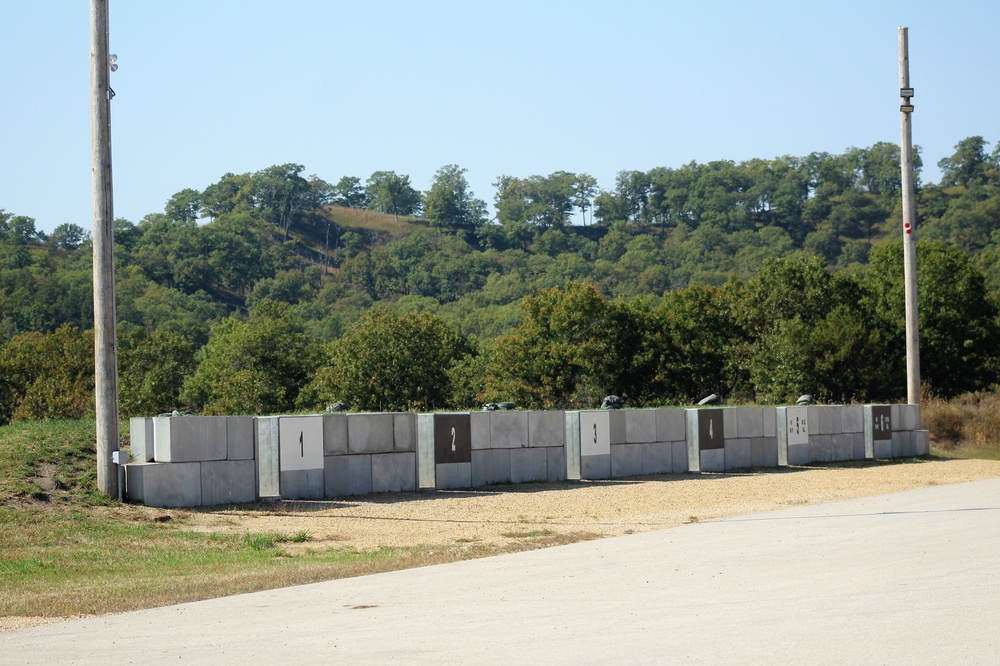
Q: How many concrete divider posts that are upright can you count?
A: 6